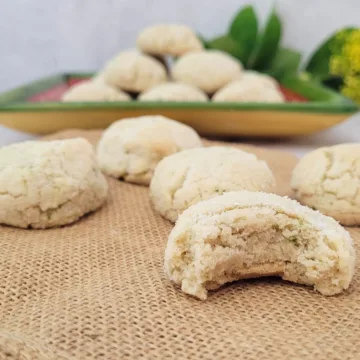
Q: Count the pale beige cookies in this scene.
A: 11